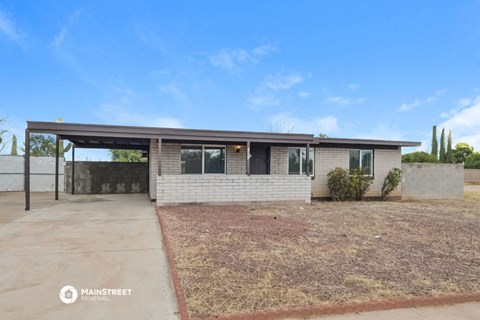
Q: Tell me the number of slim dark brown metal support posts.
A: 6